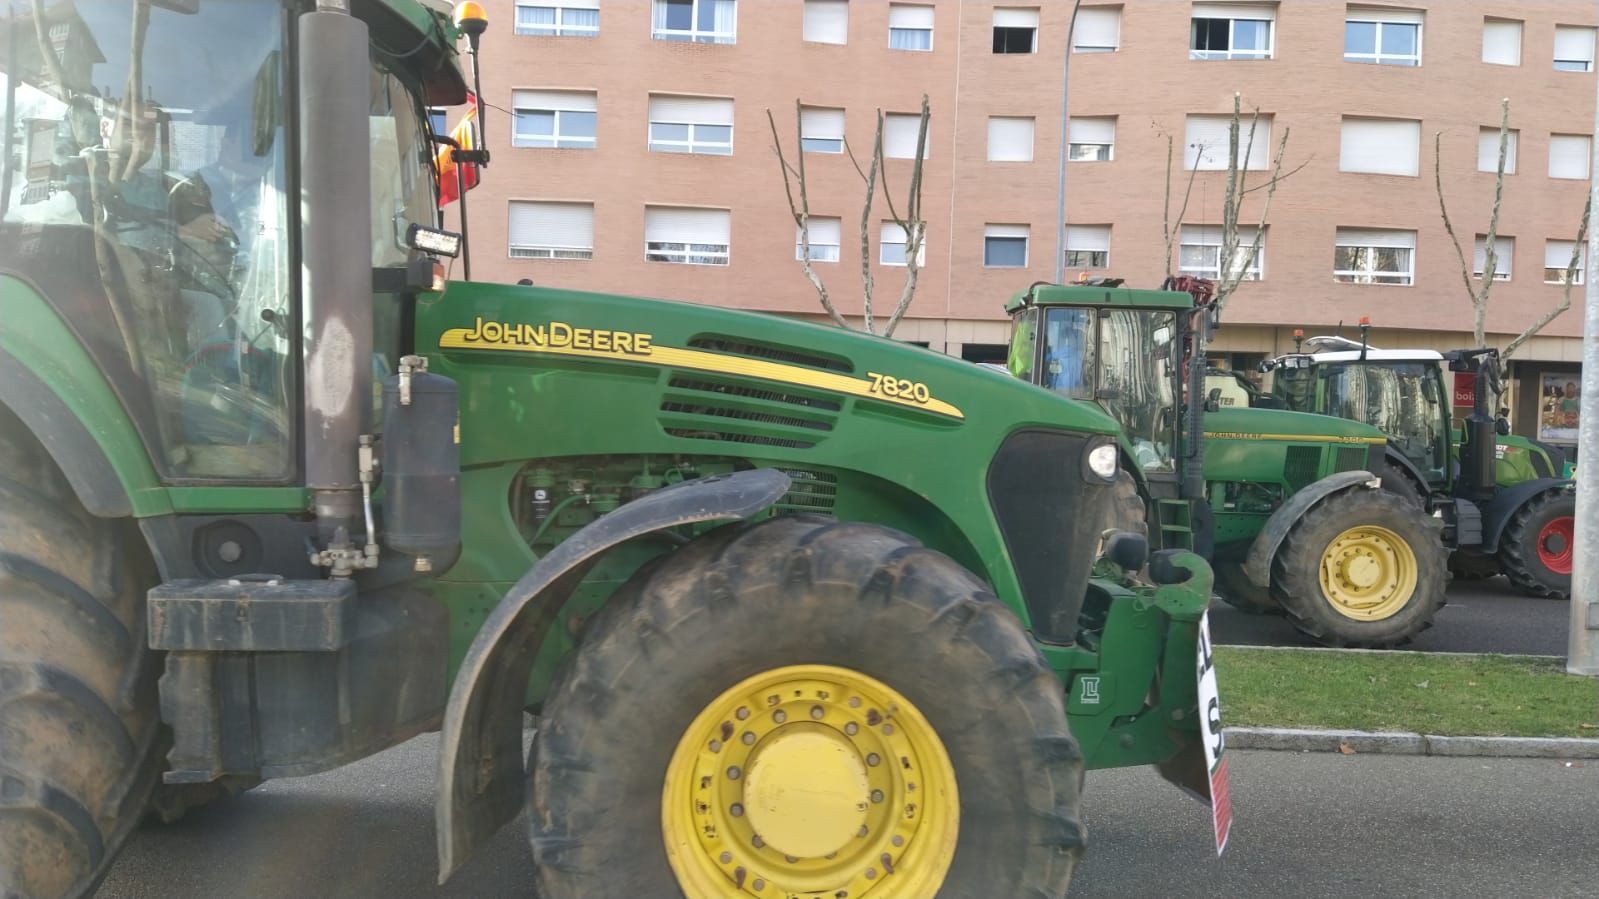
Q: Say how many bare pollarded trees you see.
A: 3